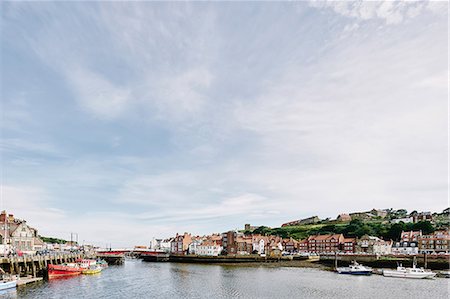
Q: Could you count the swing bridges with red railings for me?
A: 1